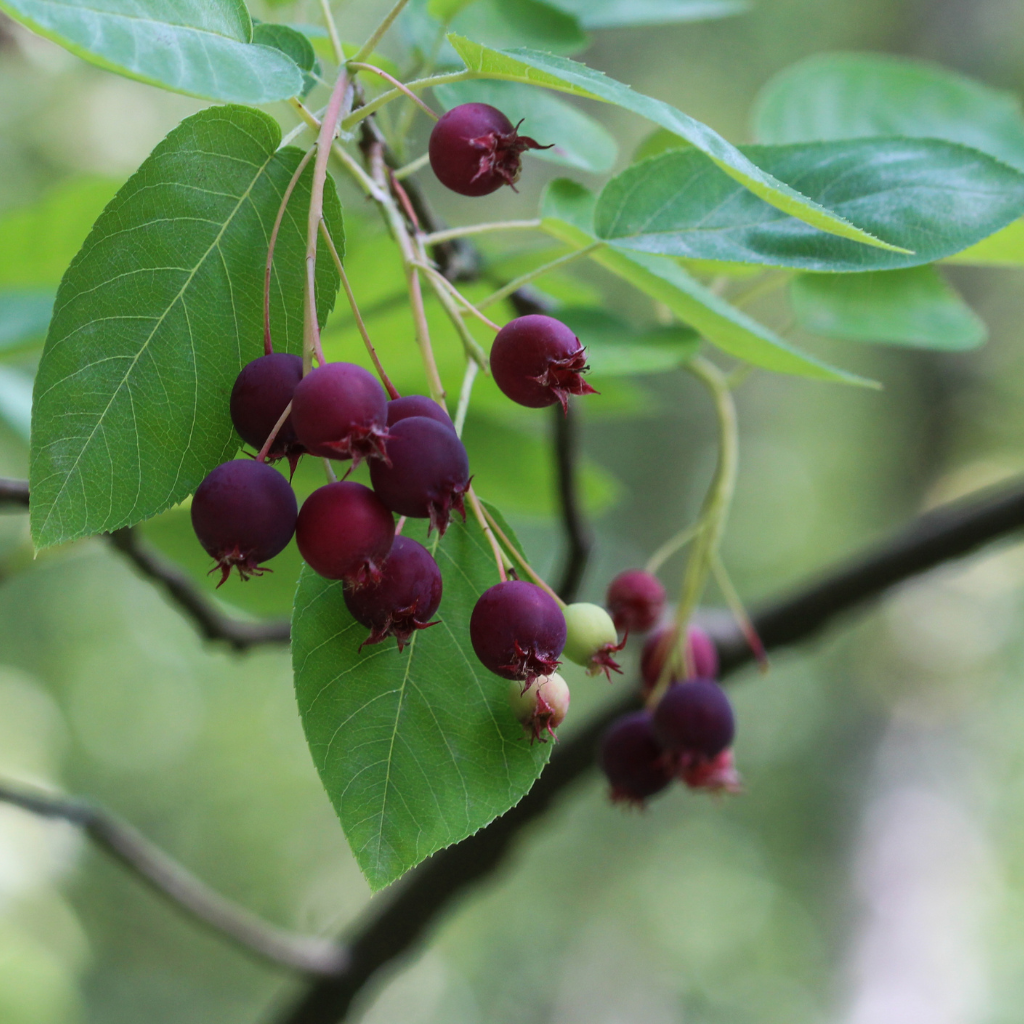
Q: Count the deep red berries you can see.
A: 14